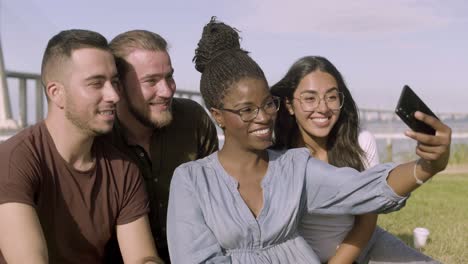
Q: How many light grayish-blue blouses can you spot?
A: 1